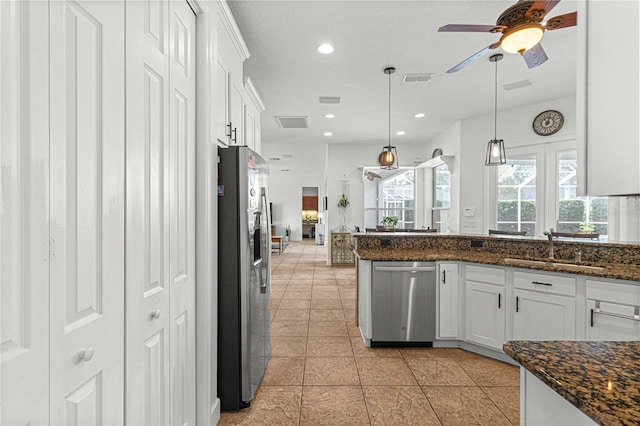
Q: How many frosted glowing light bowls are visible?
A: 1